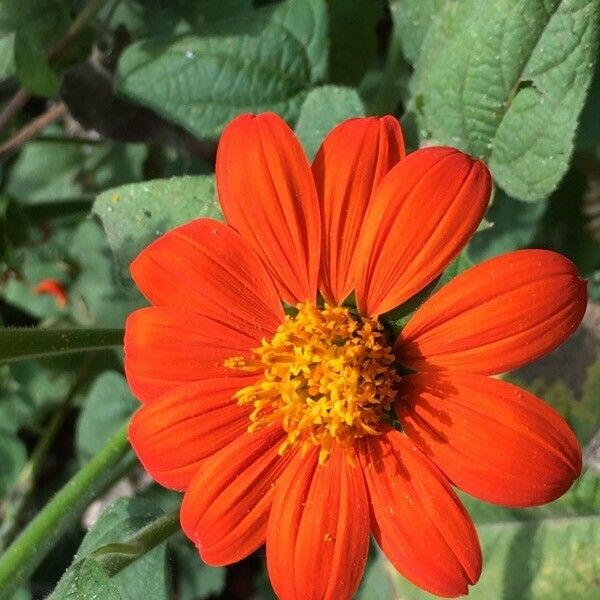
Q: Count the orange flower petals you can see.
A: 11